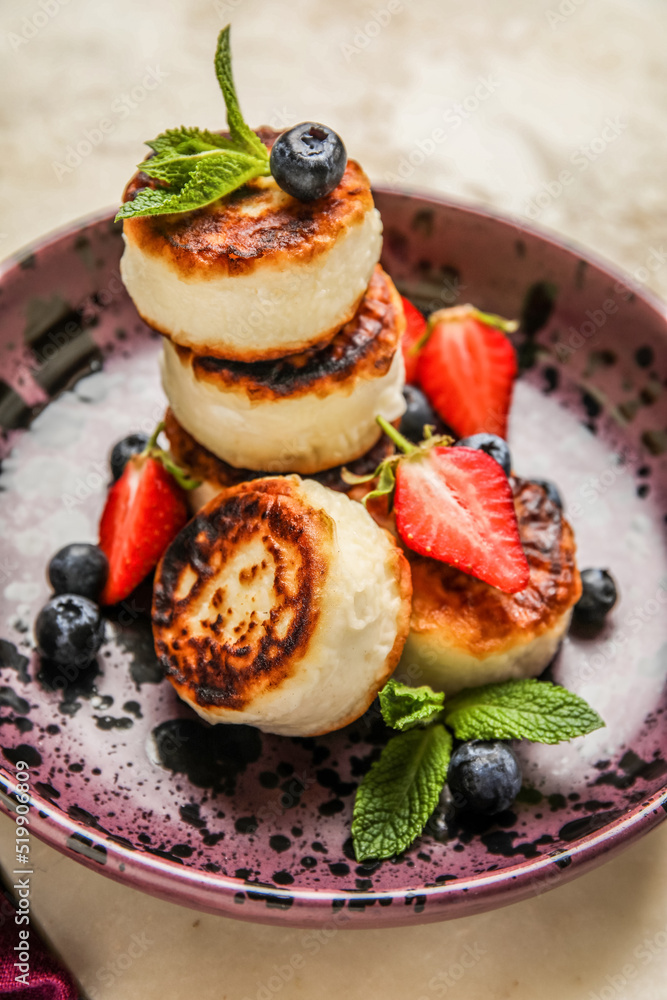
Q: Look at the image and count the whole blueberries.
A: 9